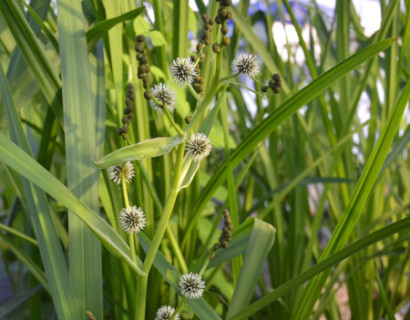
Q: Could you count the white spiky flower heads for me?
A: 8